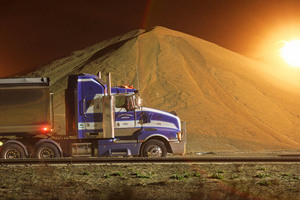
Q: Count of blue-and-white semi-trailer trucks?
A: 1